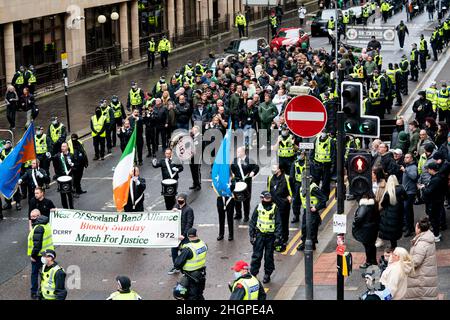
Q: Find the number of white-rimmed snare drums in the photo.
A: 3